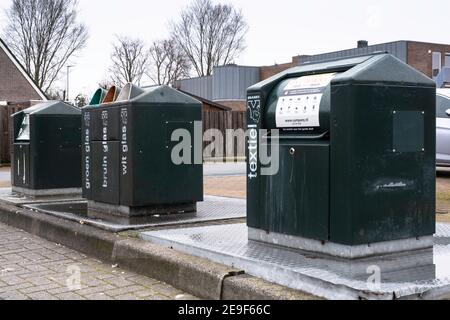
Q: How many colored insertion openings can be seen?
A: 3